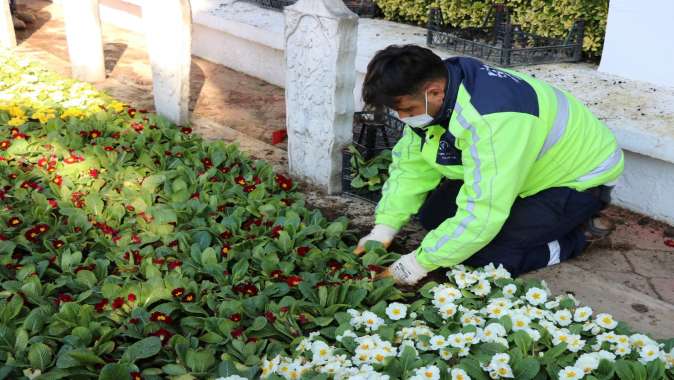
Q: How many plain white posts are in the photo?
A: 3